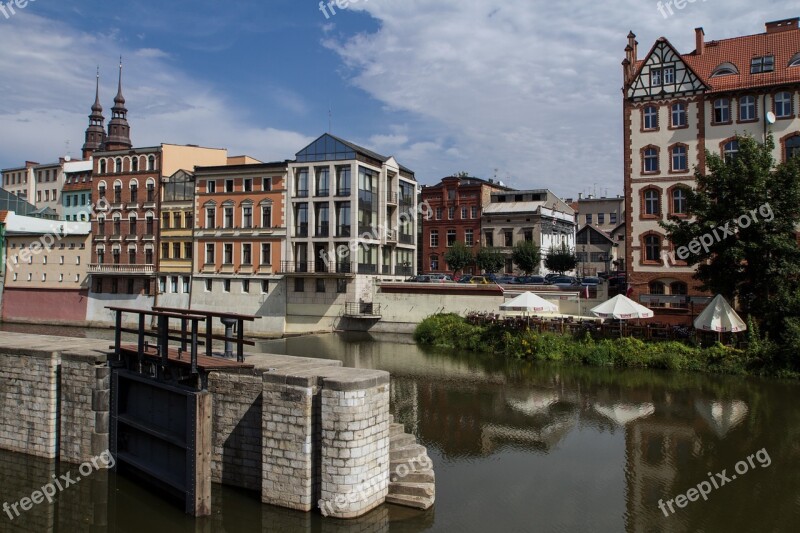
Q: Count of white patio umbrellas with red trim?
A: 3